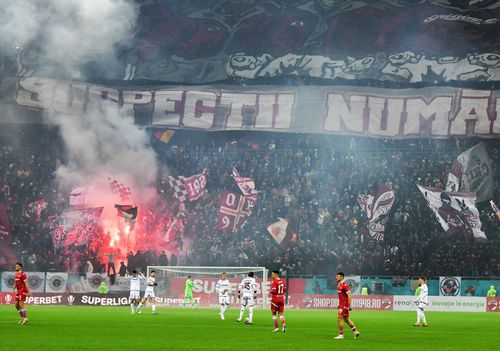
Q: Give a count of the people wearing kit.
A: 9